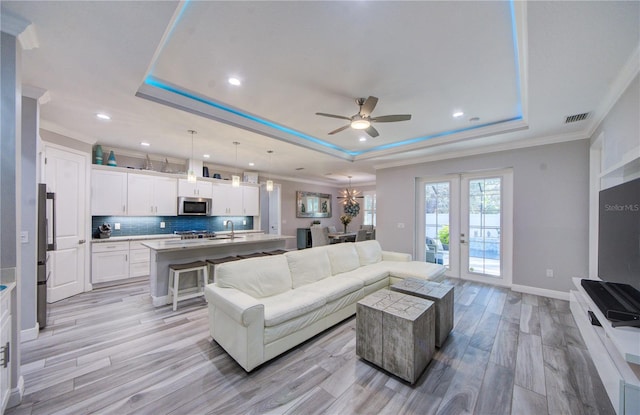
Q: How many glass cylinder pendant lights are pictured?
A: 3